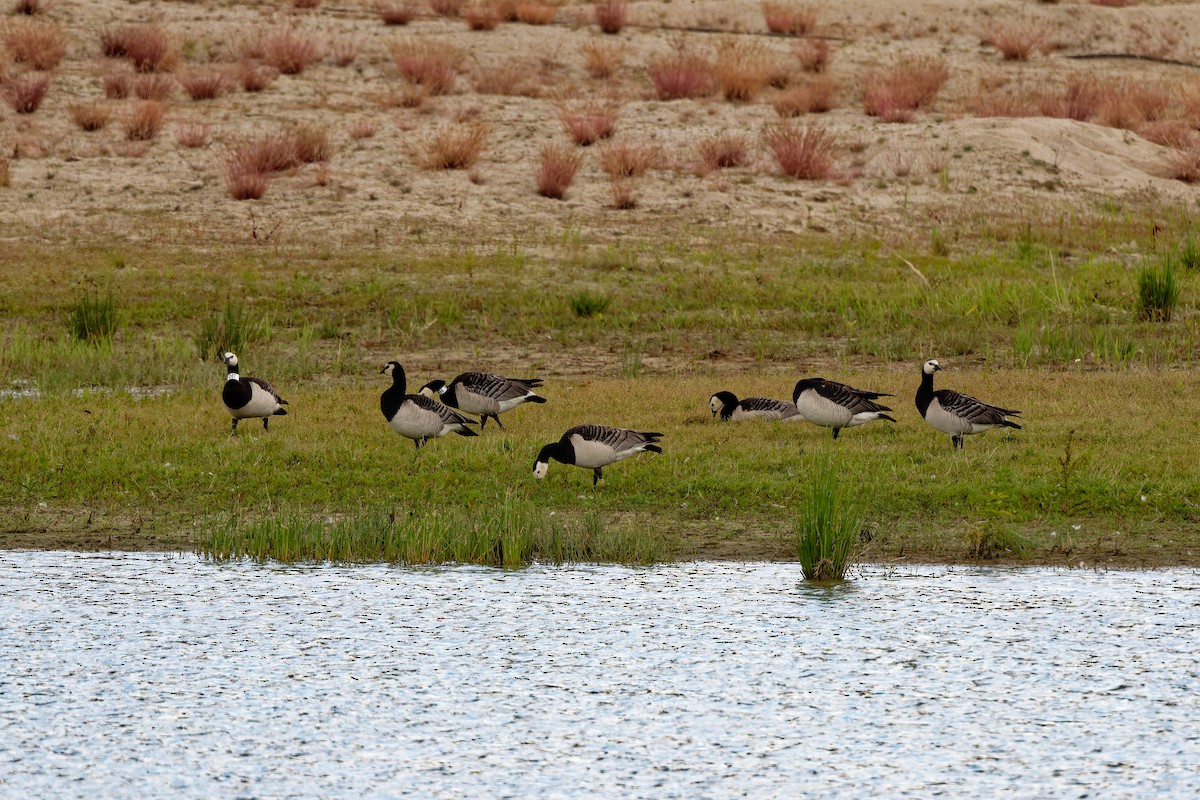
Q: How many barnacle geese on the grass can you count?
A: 7